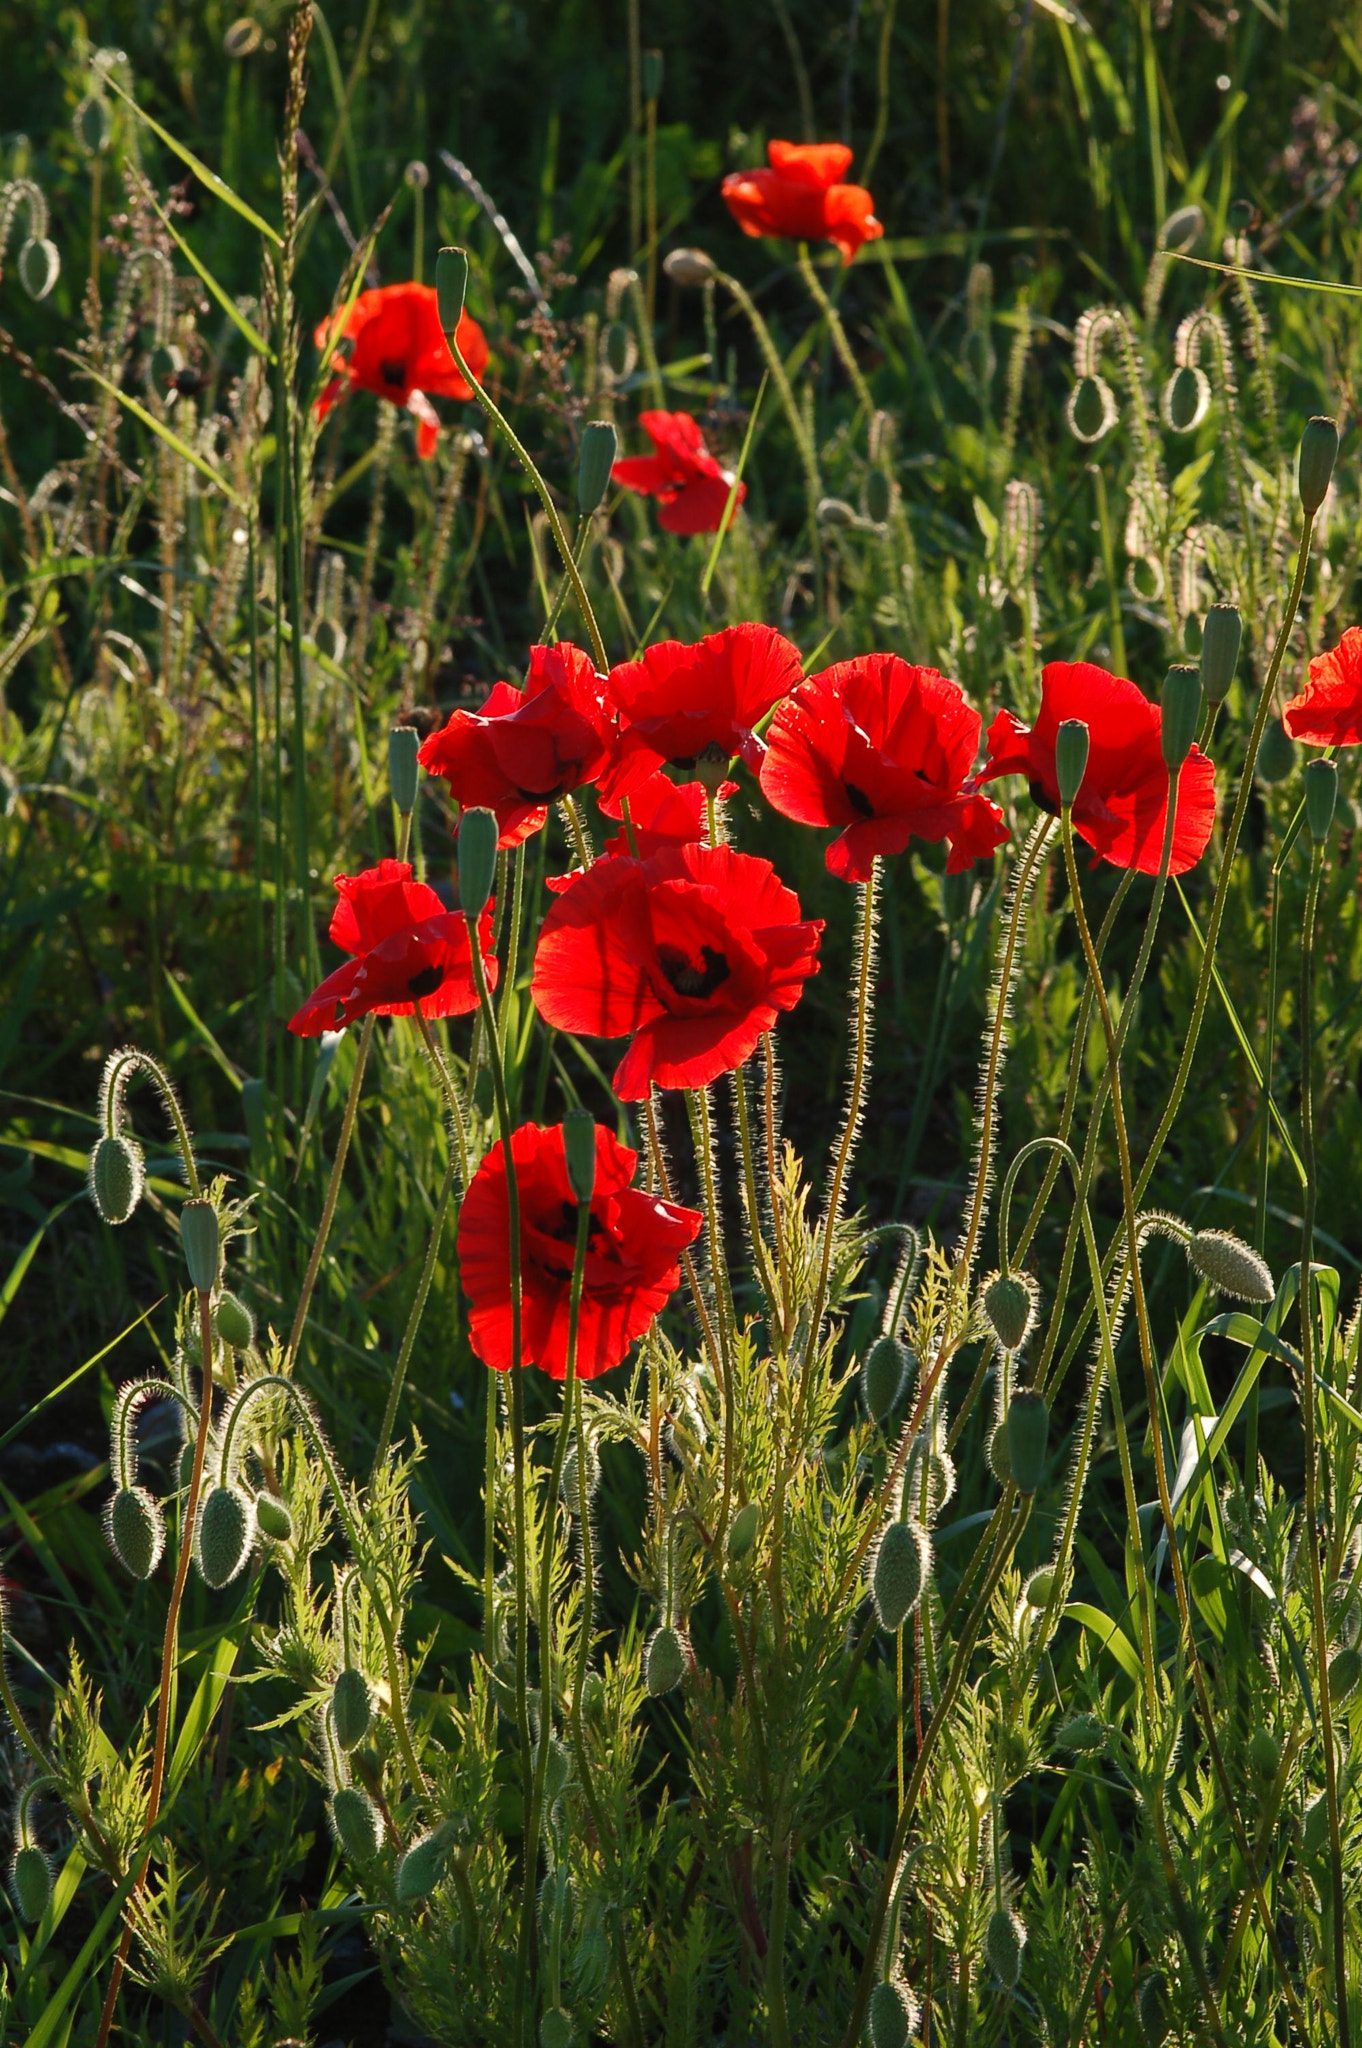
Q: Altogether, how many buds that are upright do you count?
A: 12